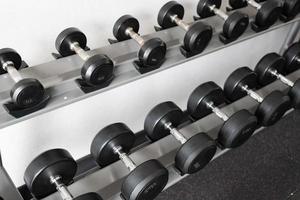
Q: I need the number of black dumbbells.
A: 14